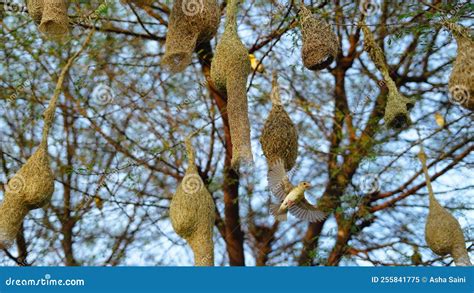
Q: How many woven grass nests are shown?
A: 10